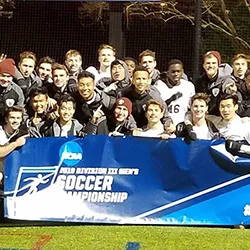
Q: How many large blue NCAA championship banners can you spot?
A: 1